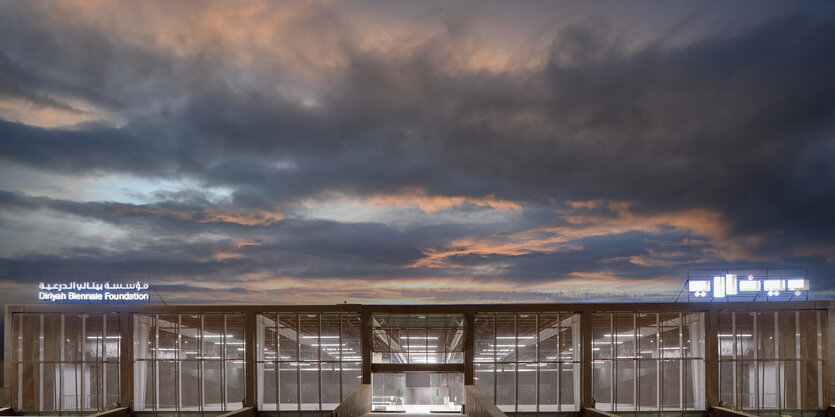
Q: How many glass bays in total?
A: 7